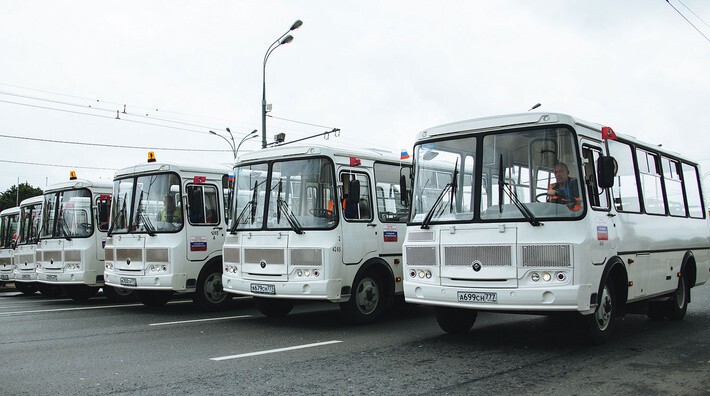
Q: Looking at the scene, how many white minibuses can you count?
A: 6